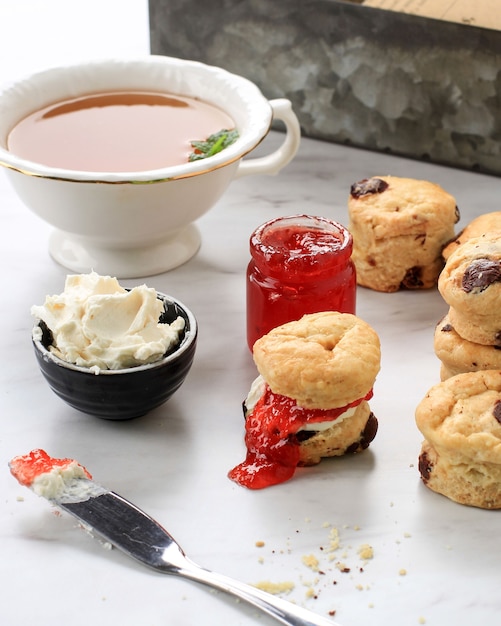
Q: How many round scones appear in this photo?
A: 6